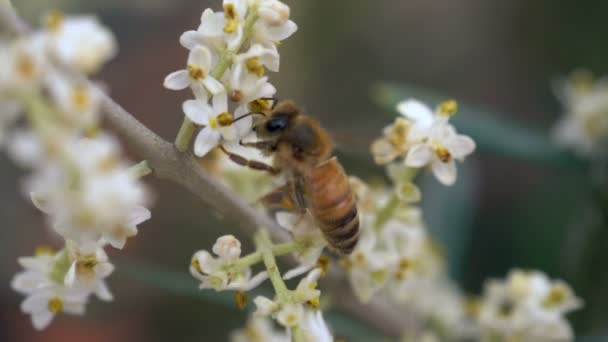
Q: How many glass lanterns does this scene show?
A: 0